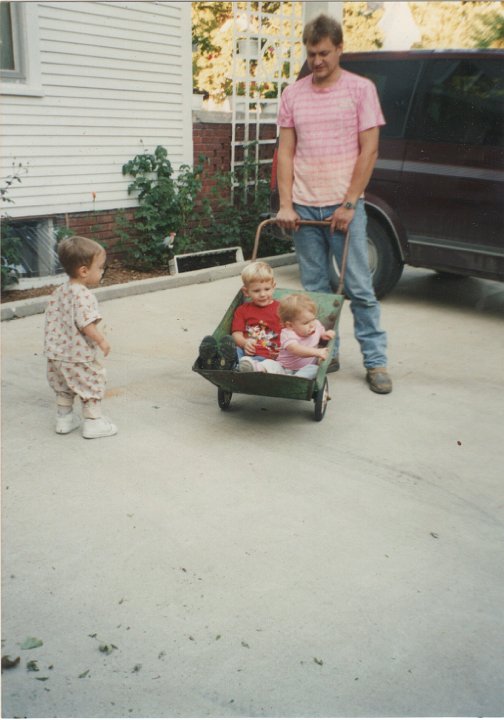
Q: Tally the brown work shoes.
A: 2